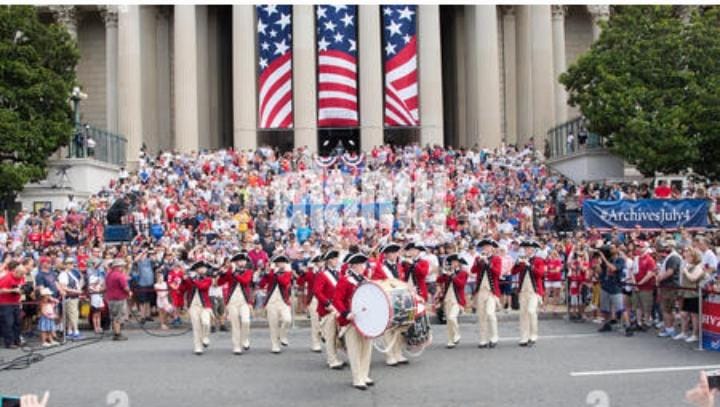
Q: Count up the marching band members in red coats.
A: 11